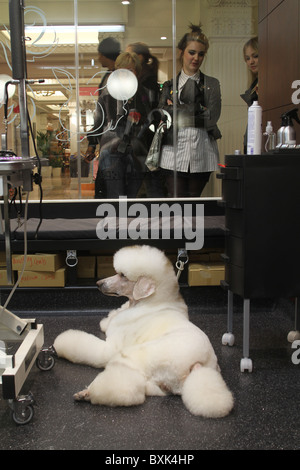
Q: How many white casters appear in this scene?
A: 3